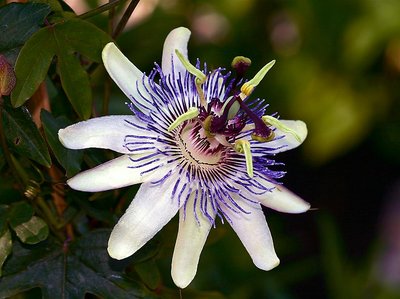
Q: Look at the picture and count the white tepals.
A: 9